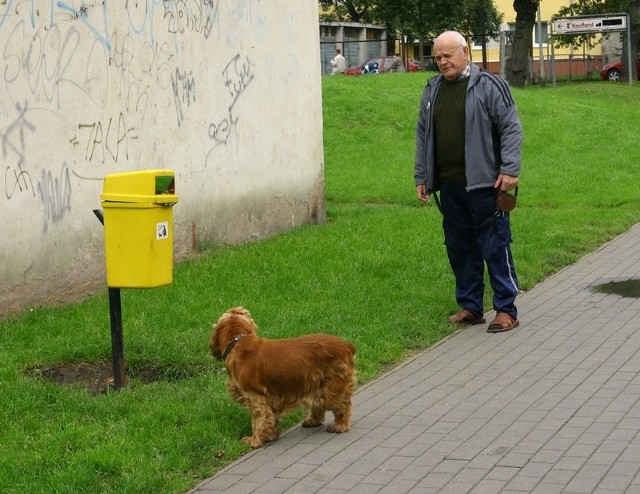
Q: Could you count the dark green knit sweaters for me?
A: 1